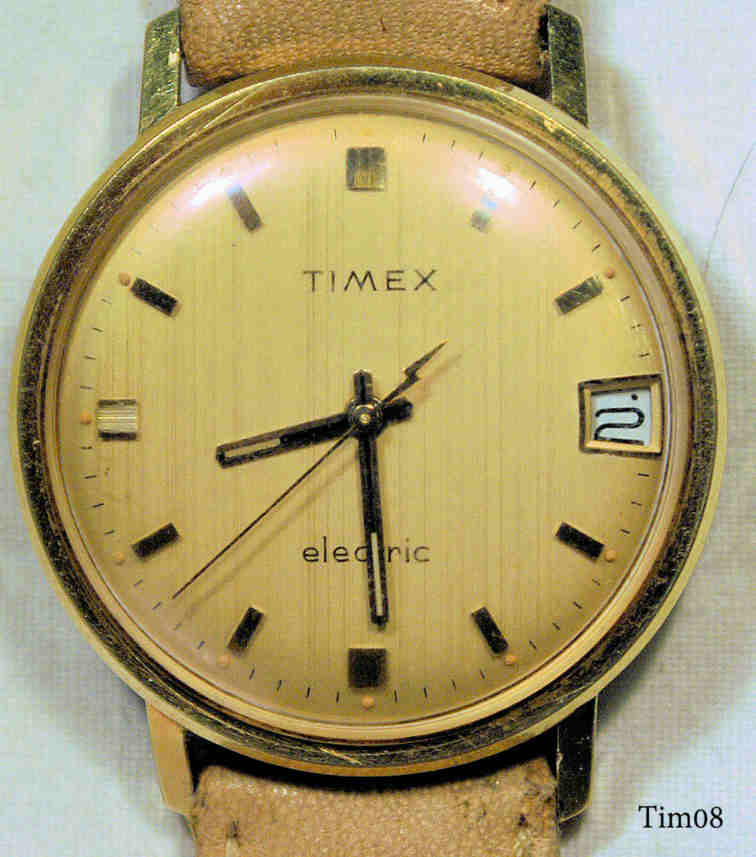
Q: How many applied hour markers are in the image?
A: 11